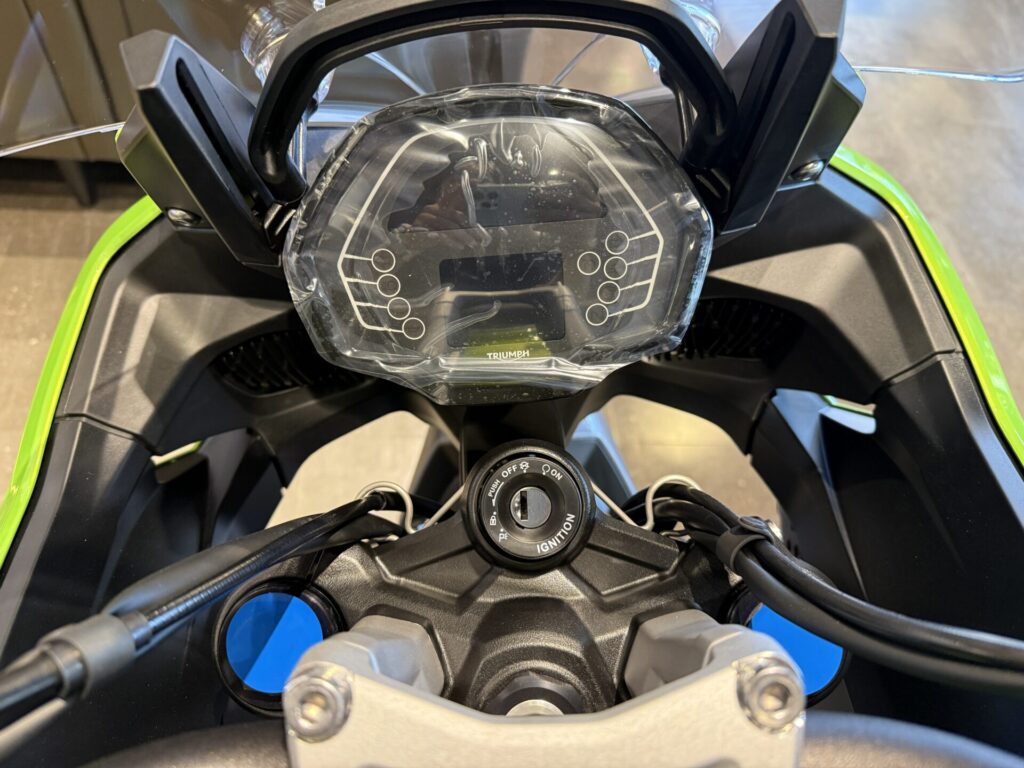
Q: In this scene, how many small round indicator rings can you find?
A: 9